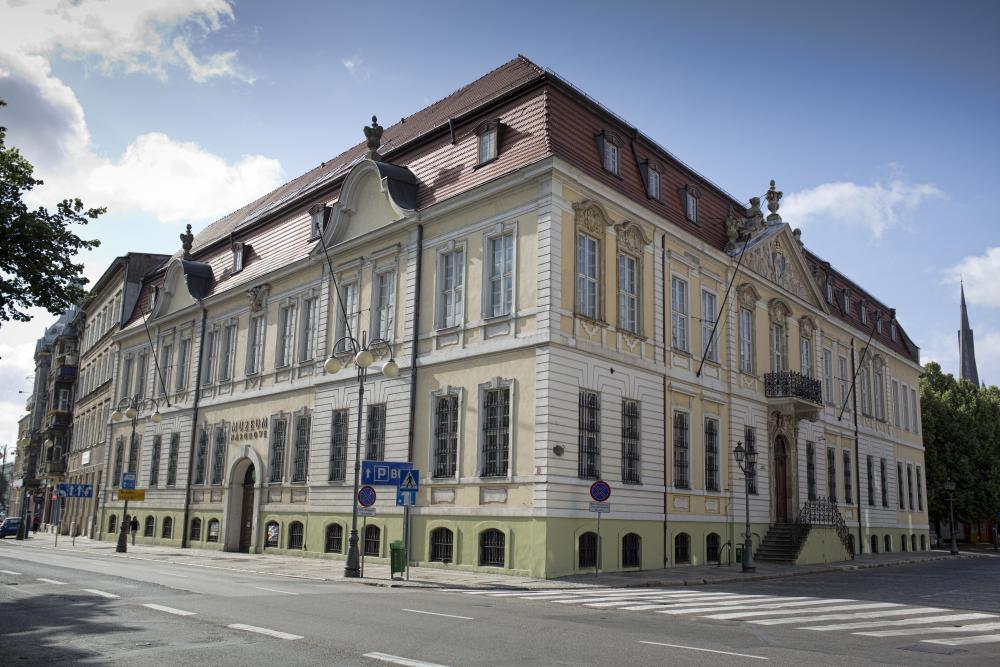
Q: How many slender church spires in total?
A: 1